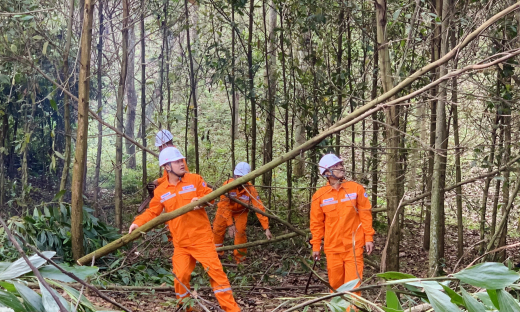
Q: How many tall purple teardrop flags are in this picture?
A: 0